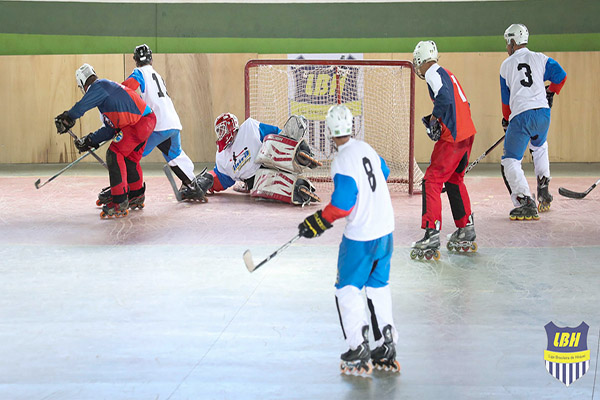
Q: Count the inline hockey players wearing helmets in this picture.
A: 6